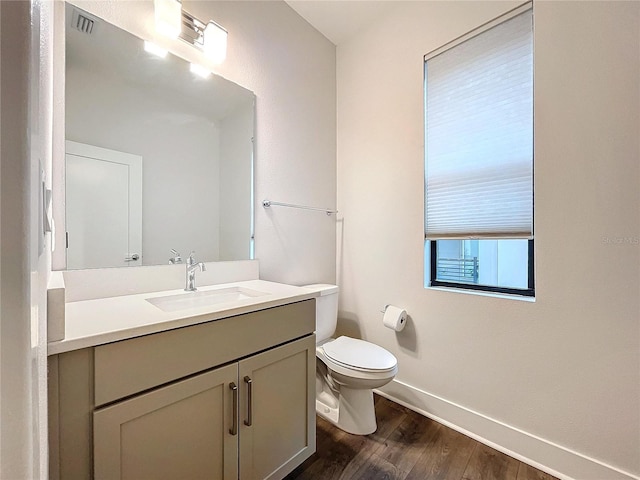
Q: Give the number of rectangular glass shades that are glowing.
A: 2